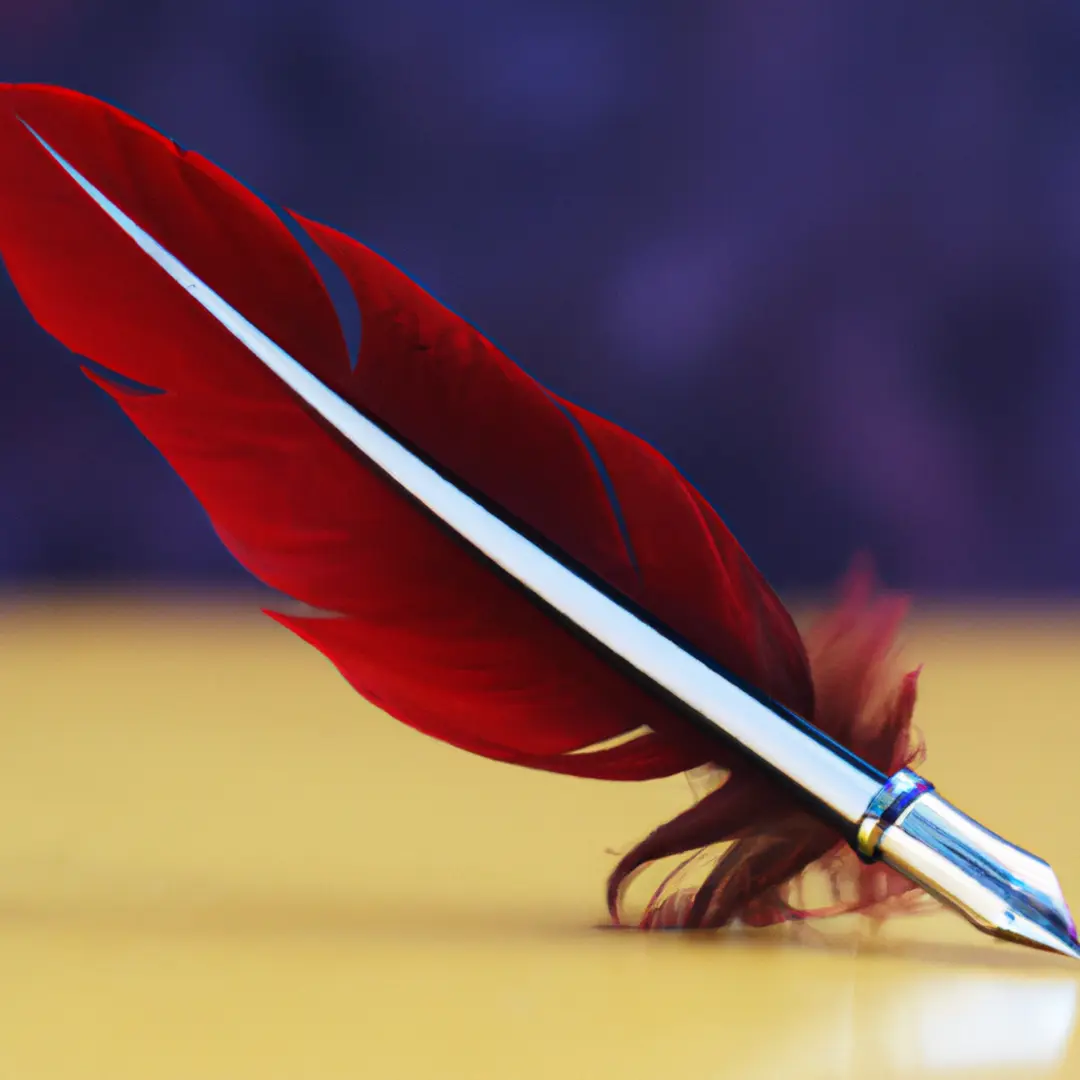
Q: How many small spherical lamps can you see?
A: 0